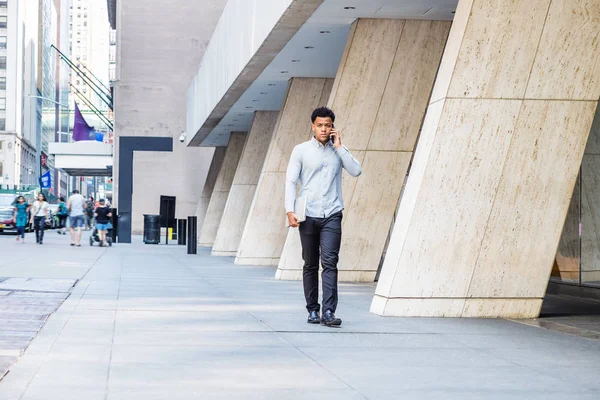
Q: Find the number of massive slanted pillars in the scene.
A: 6